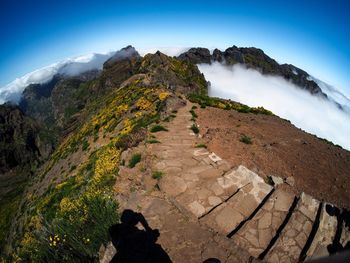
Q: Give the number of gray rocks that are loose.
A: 2